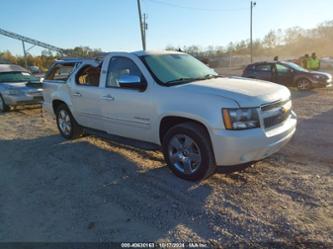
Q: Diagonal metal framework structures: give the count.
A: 1